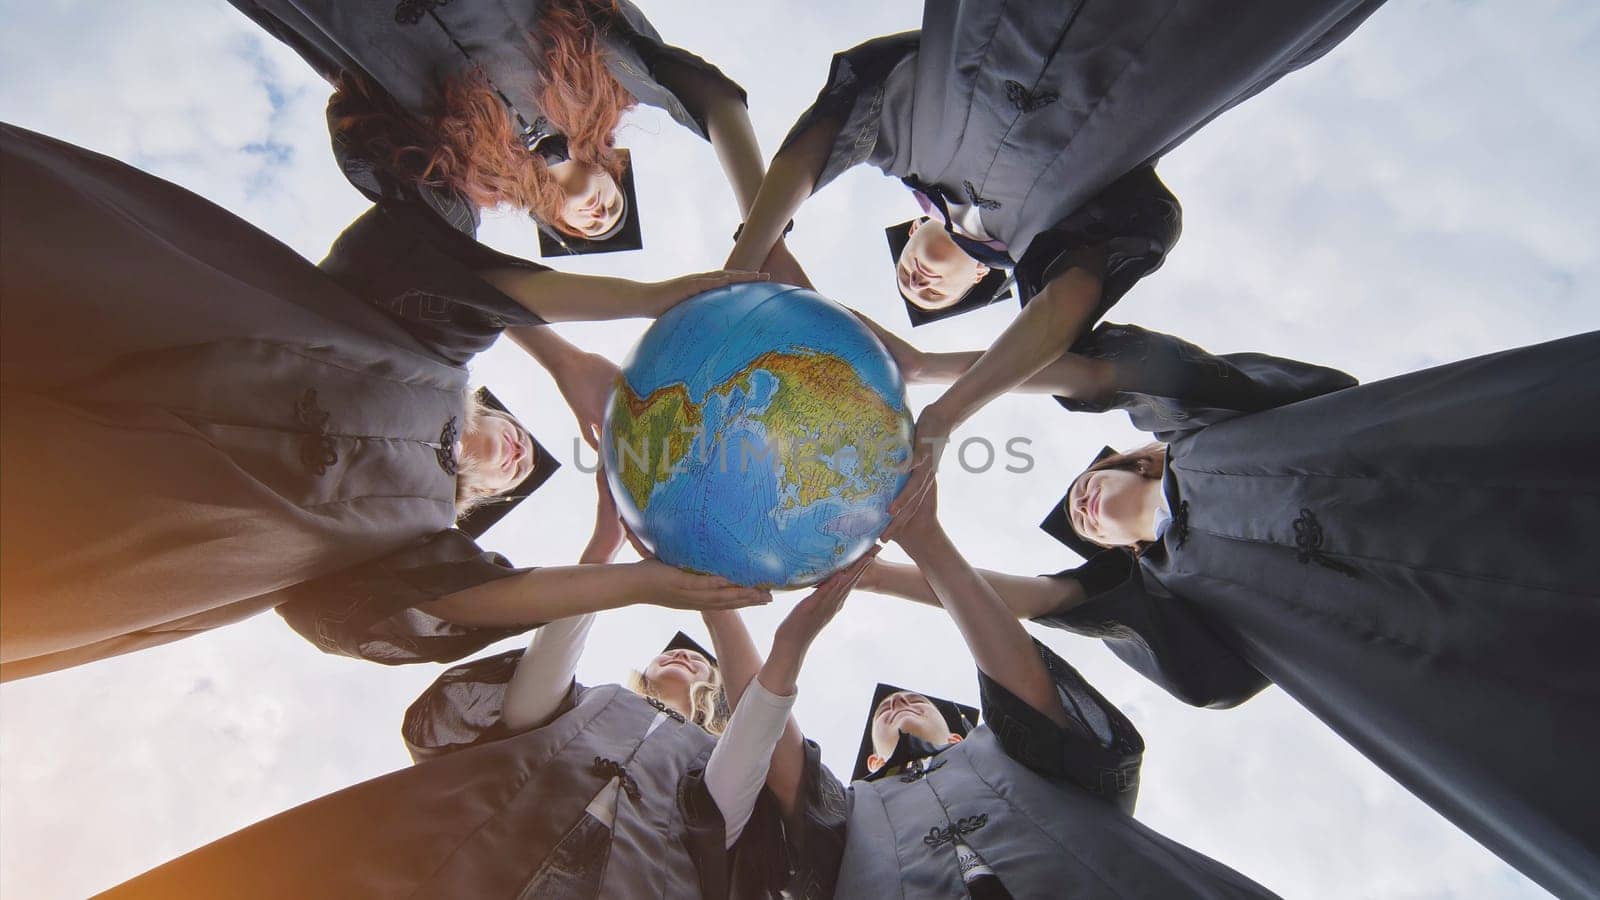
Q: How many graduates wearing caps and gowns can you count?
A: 6